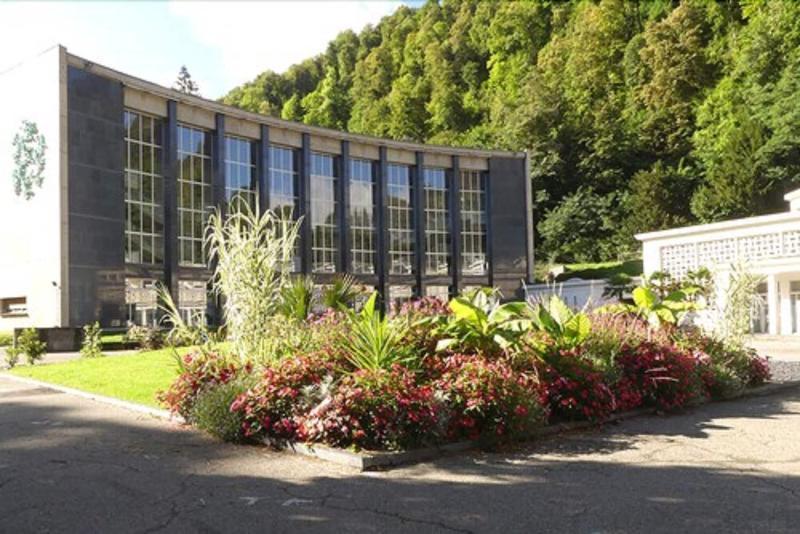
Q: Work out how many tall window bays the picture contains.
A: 9